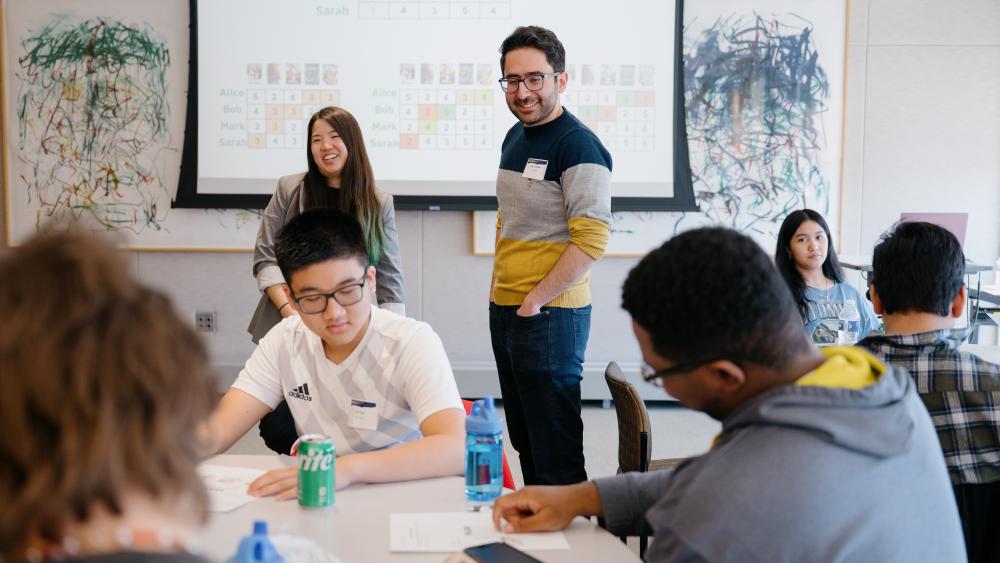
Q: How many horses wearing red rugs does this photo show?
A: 0